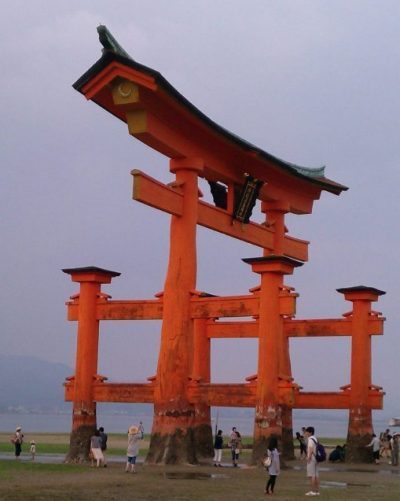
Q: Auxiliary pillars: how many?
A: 4